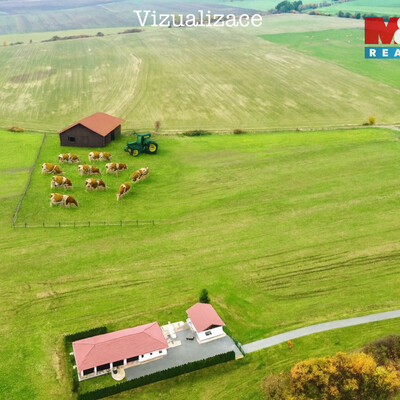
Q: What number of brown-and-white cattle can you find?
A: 10